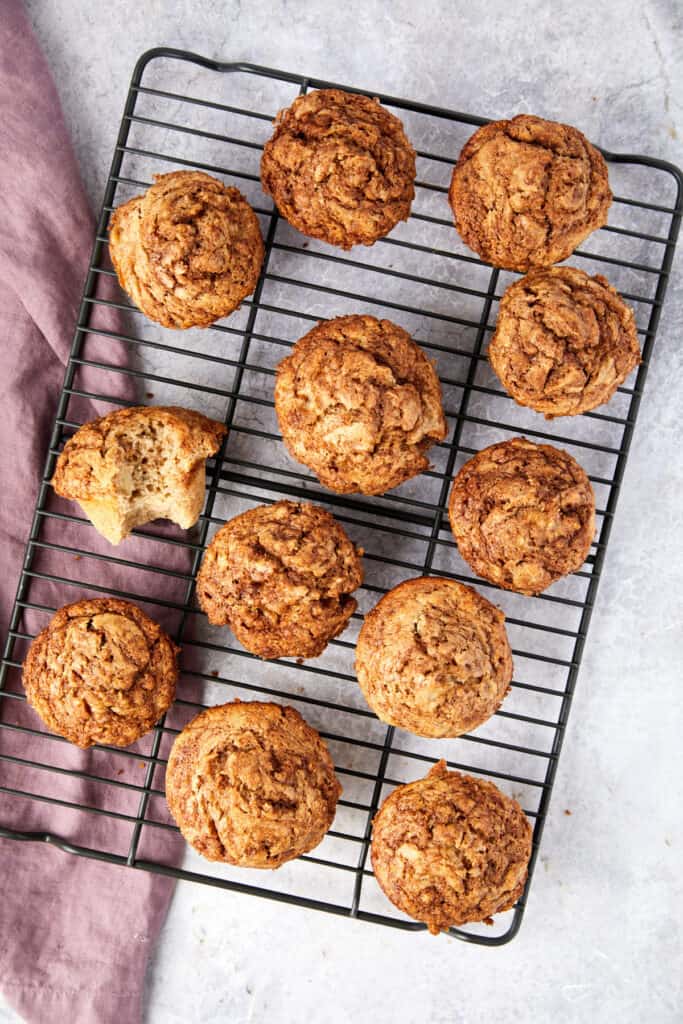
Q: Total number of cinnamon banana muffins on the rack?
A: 12